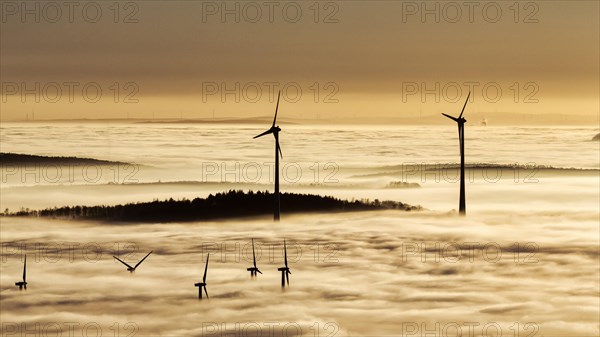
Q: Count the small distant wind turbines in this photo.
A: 5